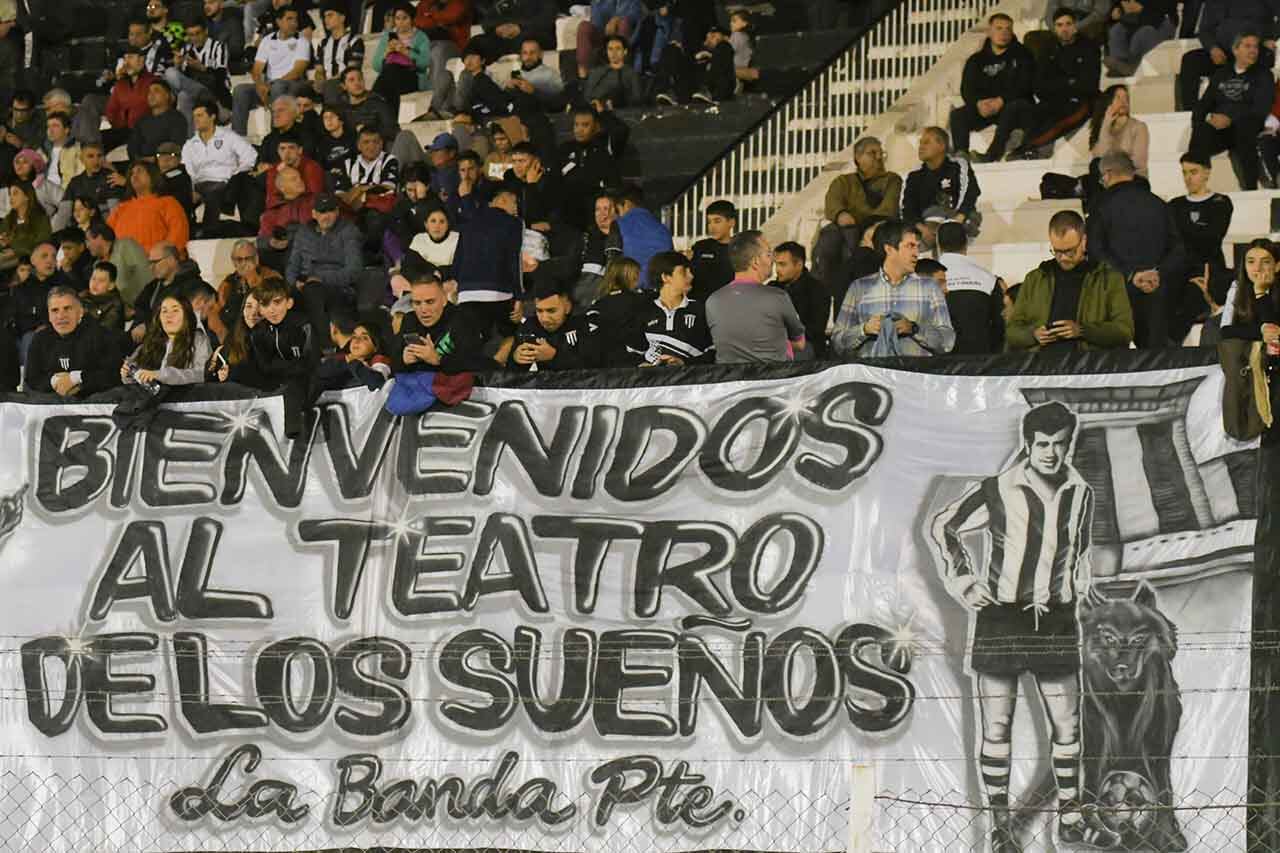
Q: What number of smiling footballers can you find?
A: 1